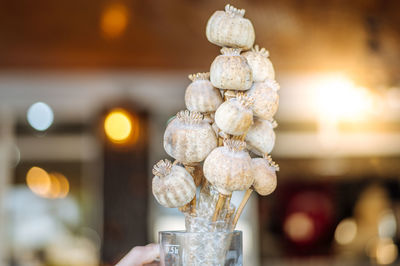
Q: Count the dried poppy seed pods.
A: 11